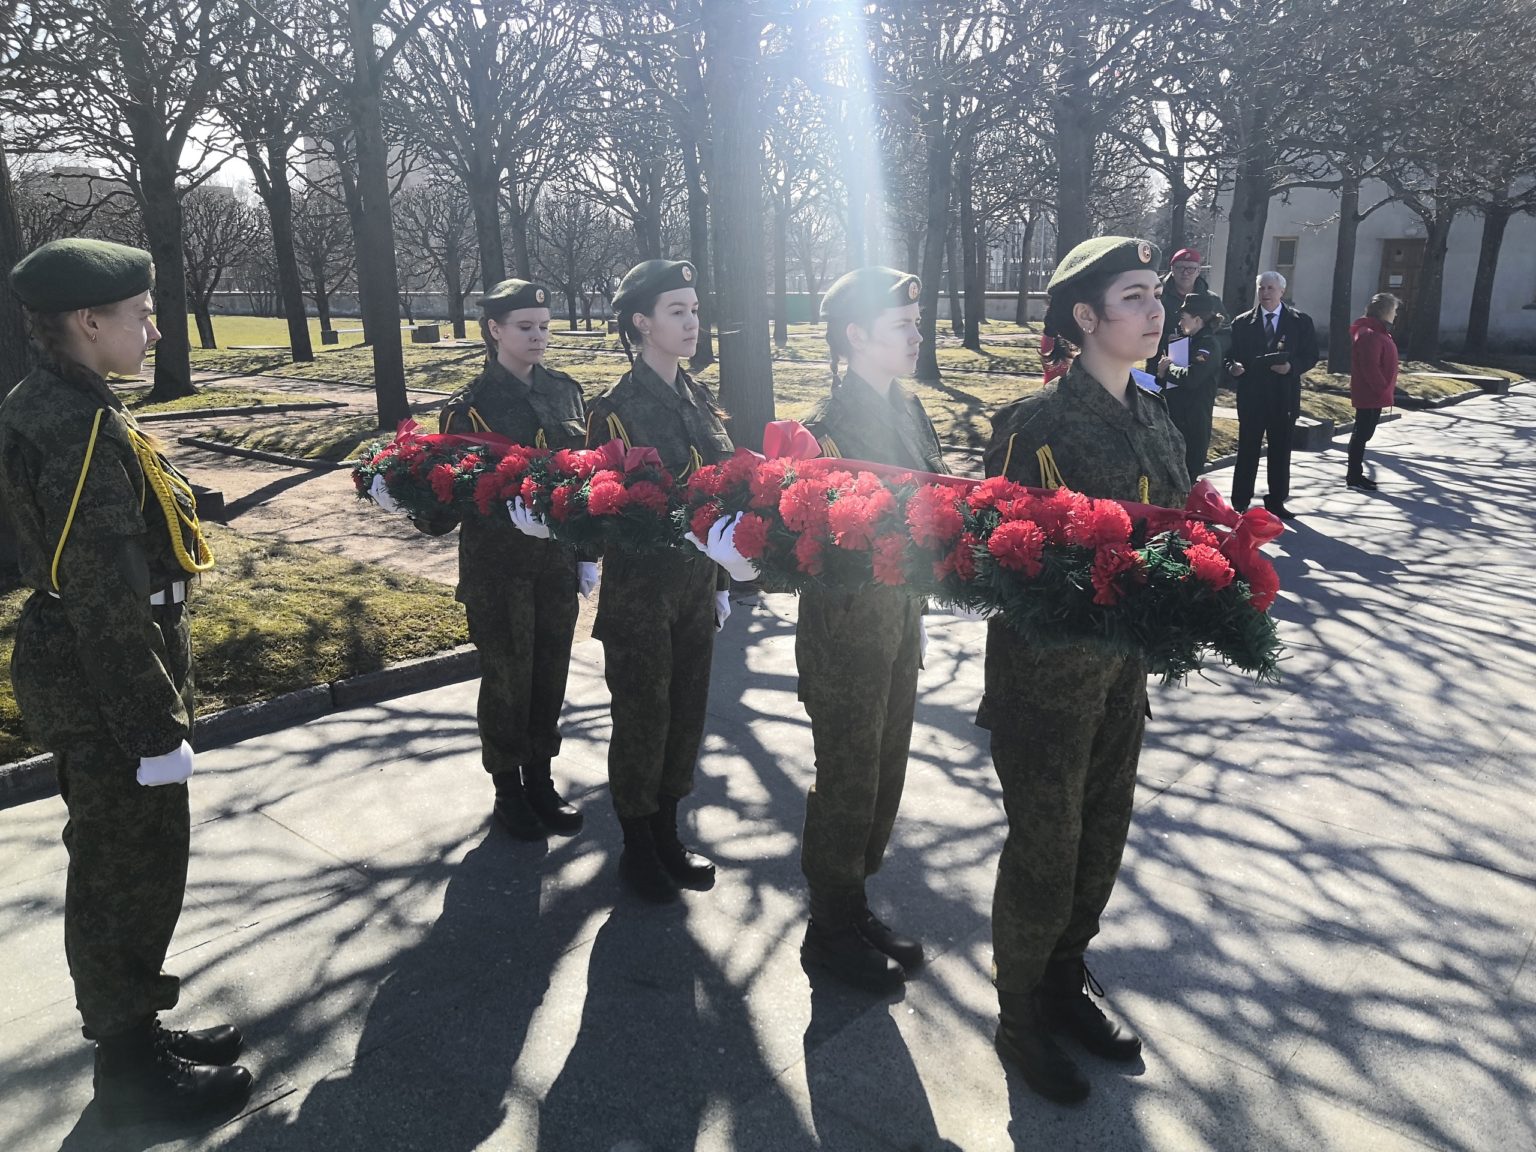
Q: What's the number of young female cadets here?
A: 5